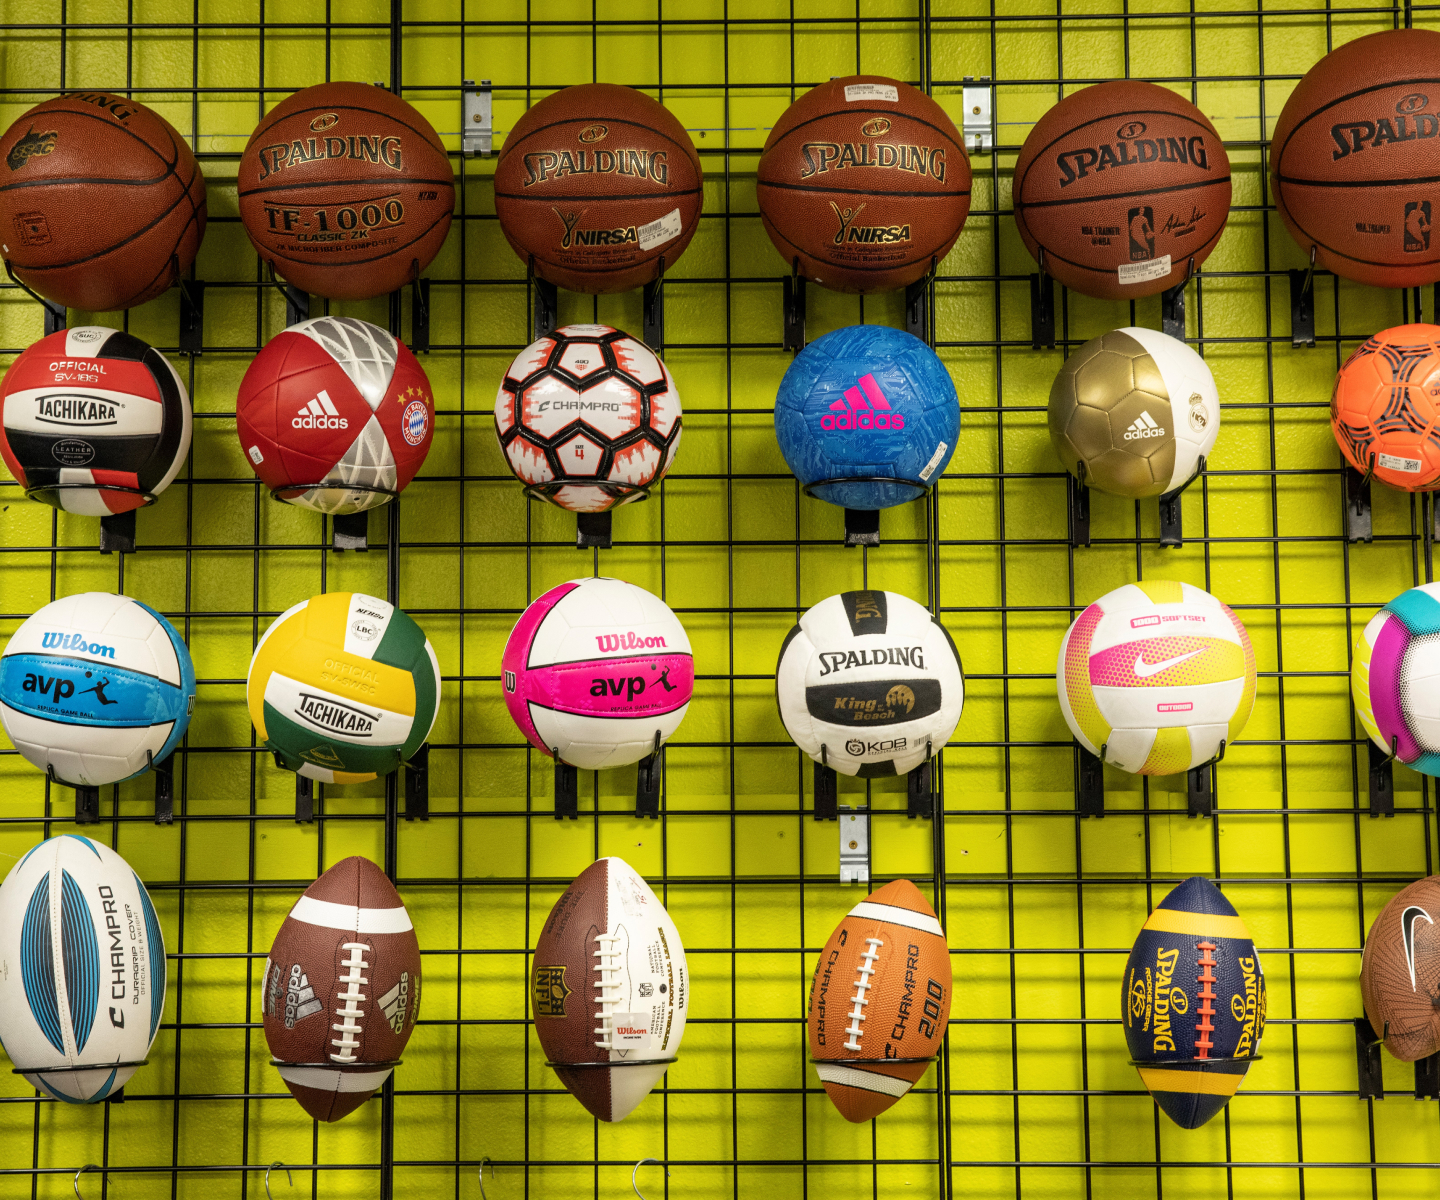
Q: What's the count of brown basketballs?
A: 6